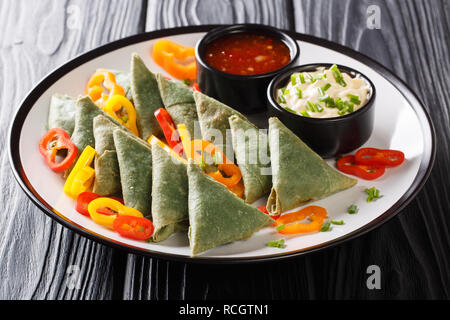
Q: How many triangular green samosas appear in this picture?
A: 12